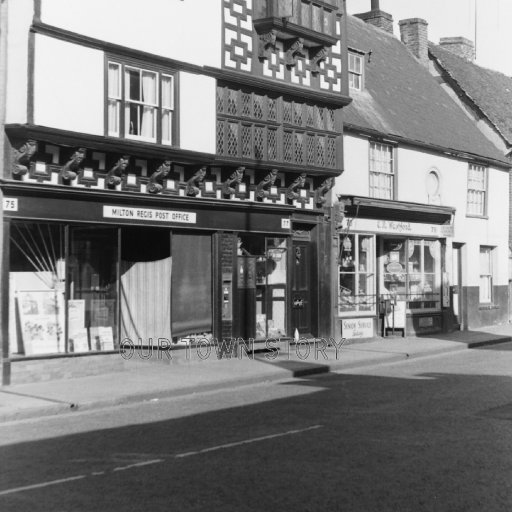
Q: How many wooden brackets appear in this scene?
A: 12